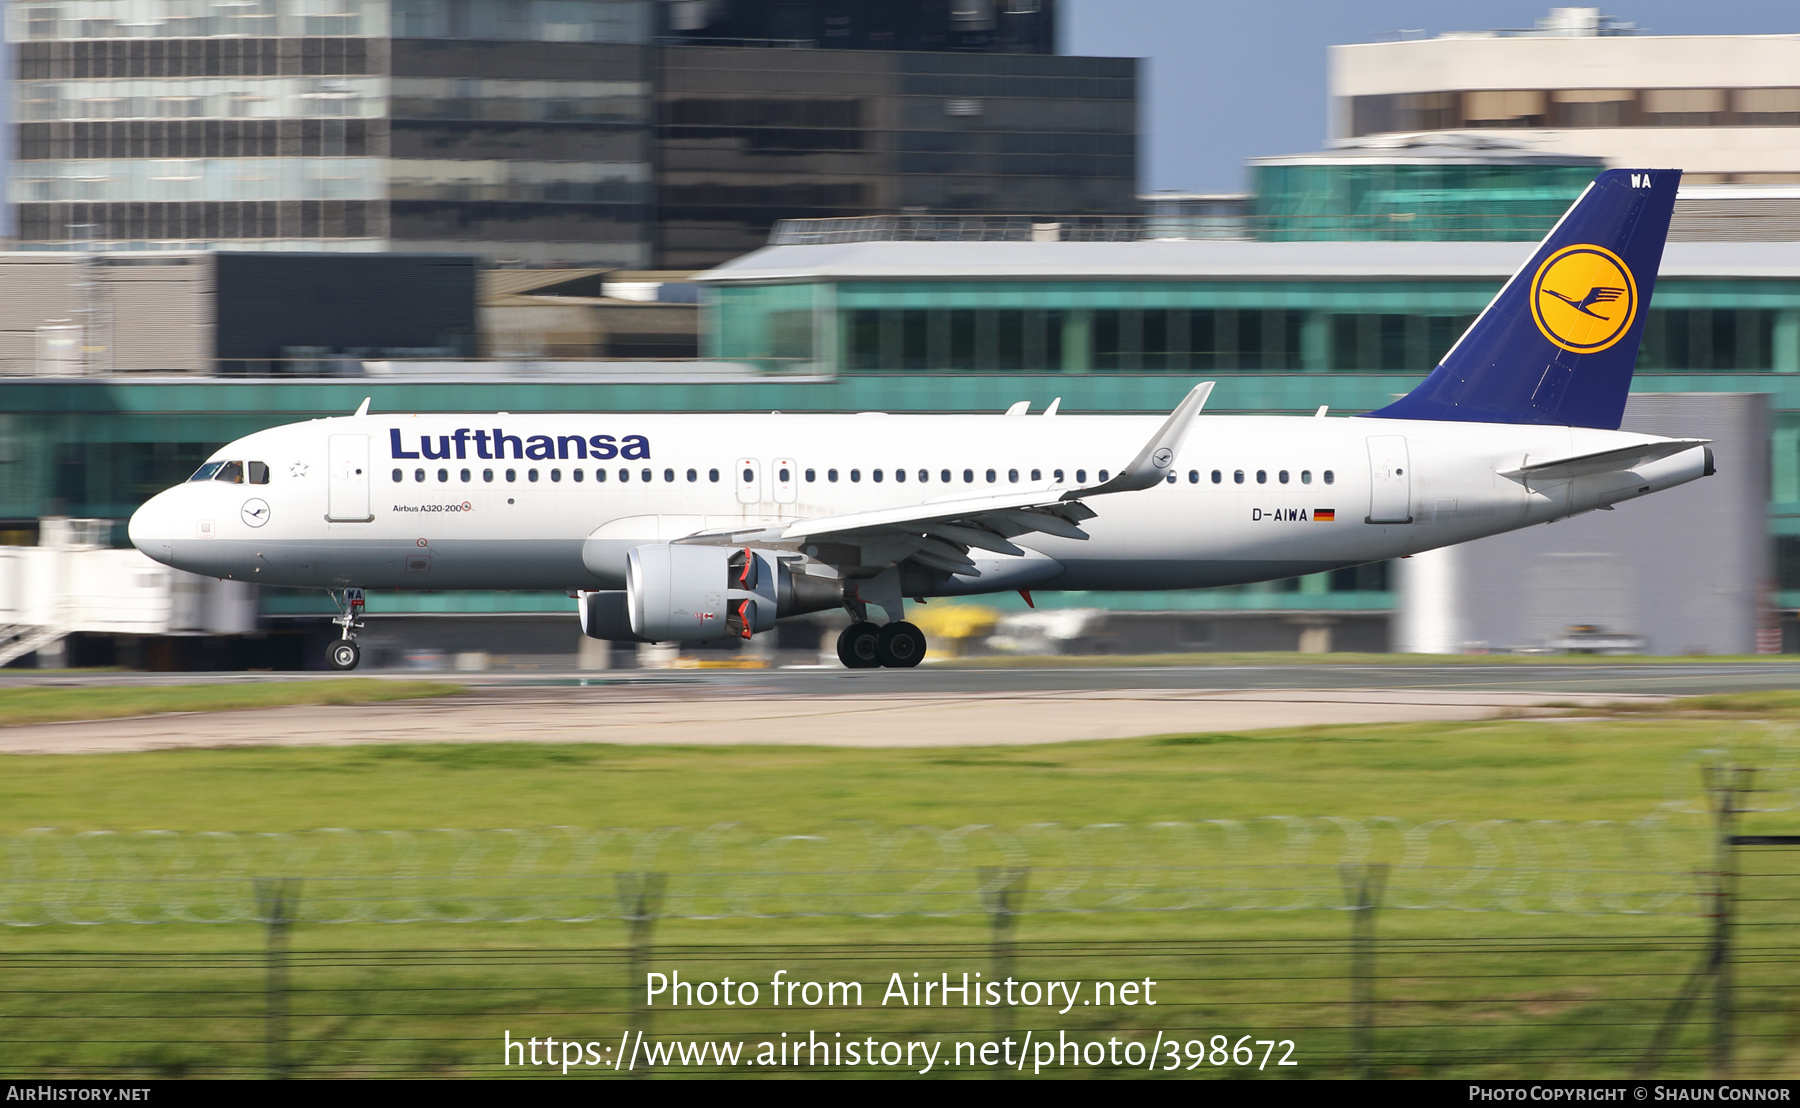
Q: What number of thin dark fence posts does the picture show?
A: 5